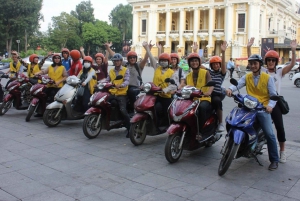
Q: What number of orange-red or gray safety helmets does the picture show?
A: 14